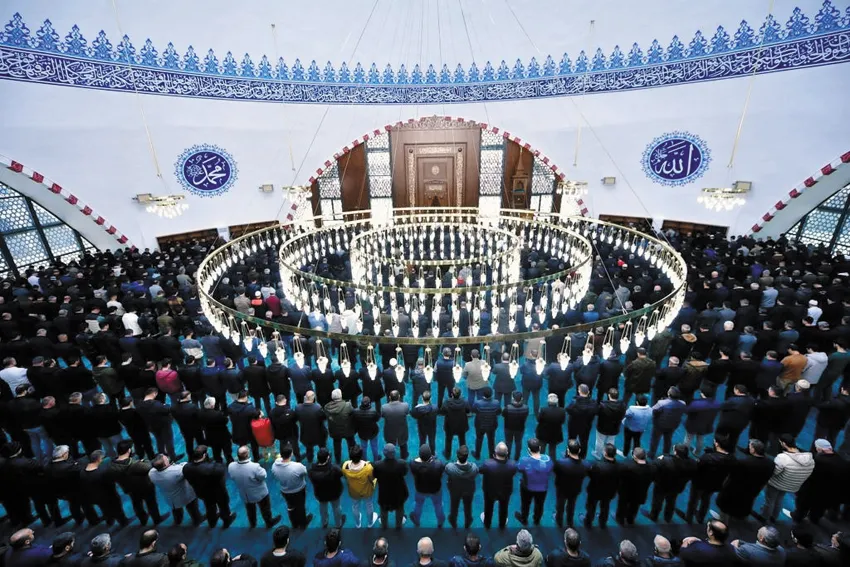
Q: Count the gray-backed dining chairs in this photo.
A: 0